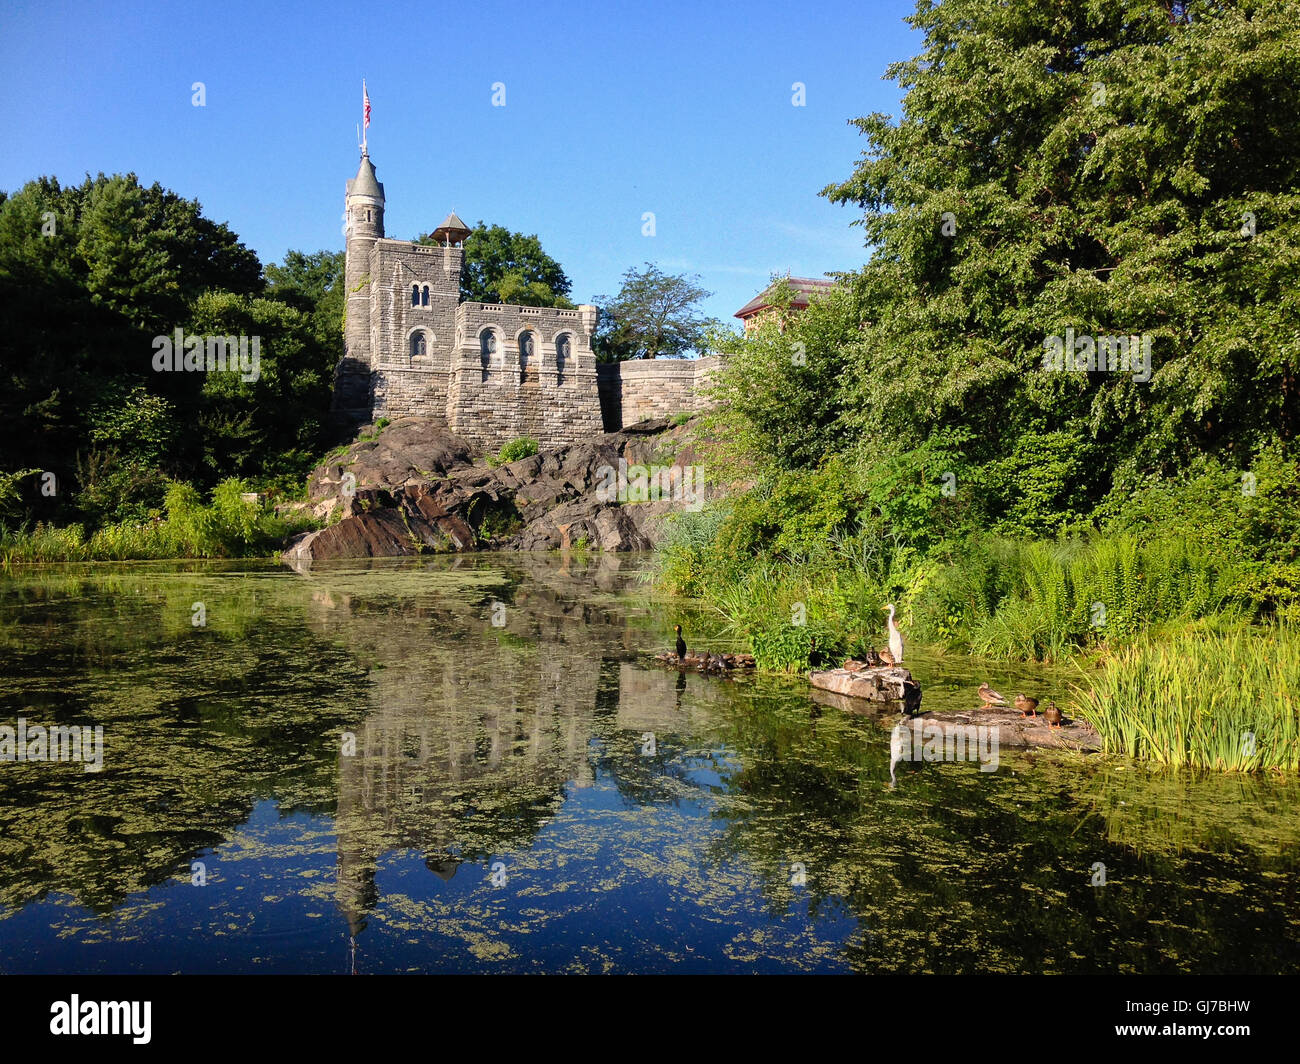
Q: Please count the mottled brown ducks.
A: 6